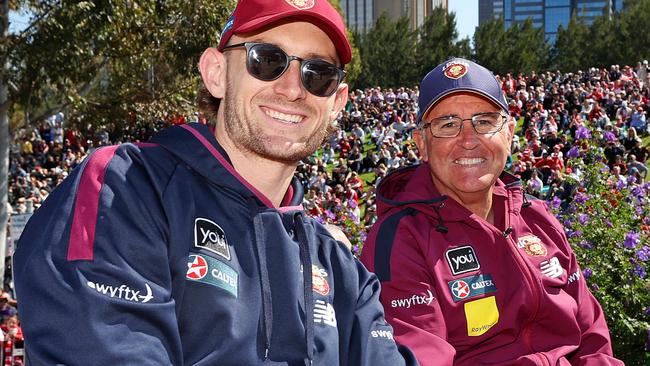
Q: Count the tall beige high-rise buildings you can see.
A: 1